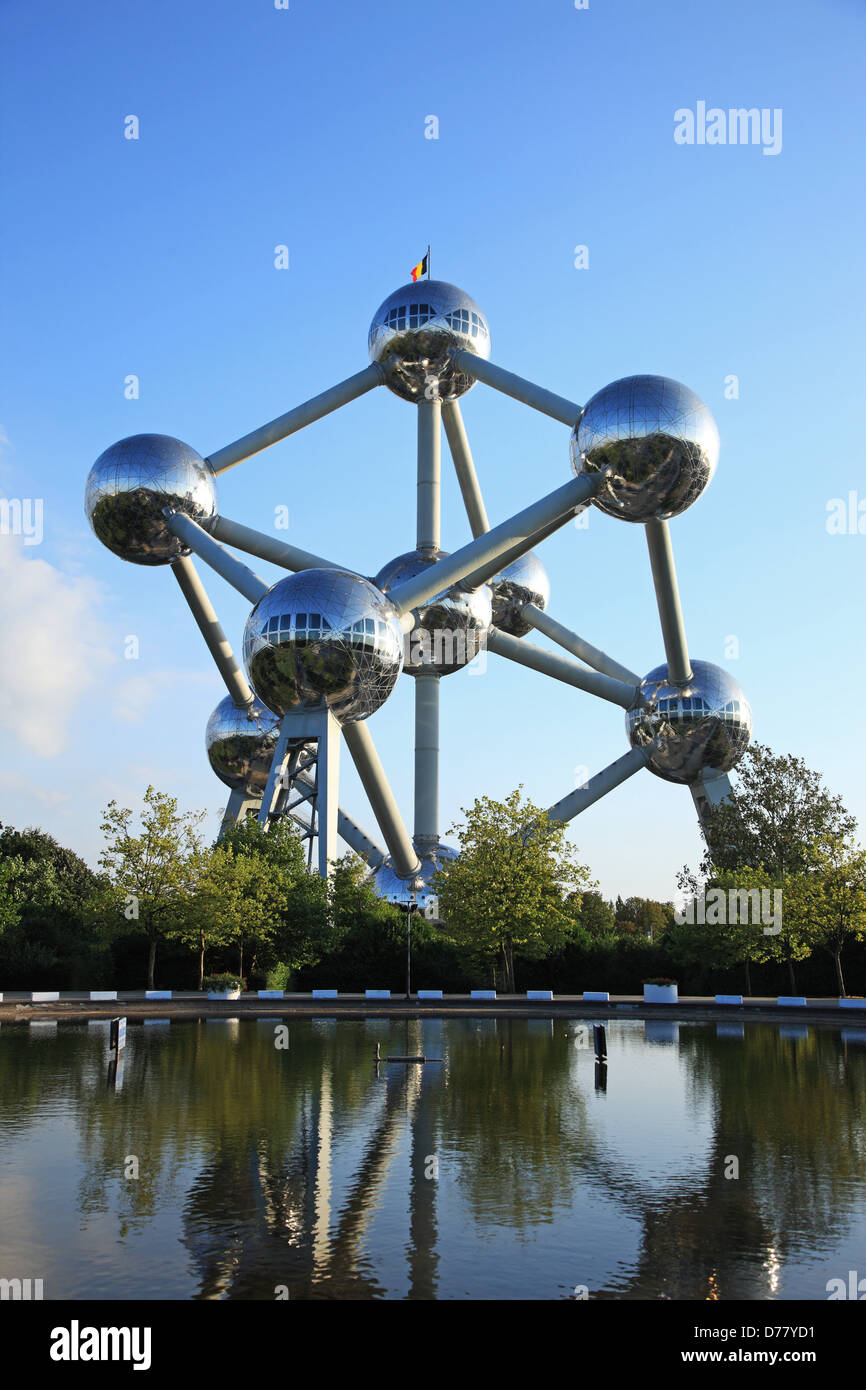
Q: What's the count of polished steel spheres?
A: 9